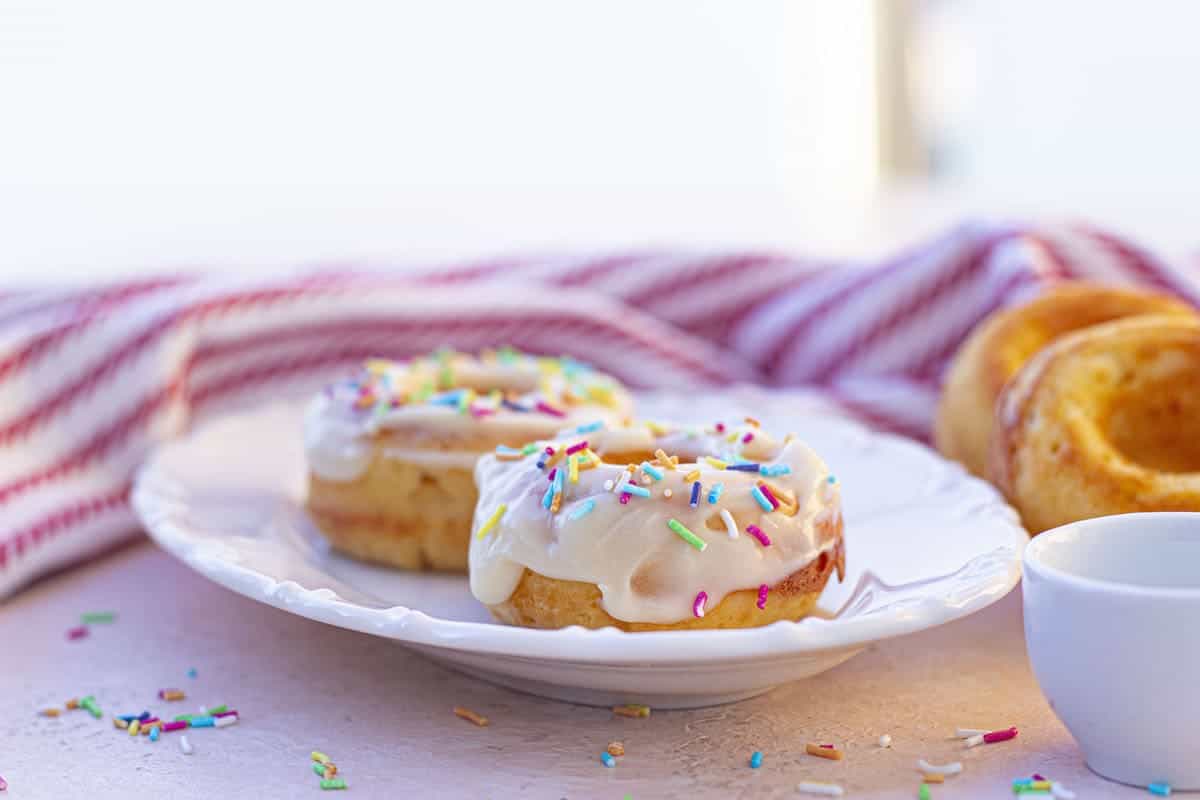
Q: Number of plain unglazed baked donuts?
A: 2